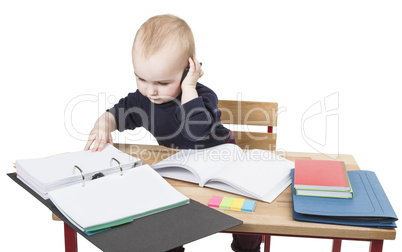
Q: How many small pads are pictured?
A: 4